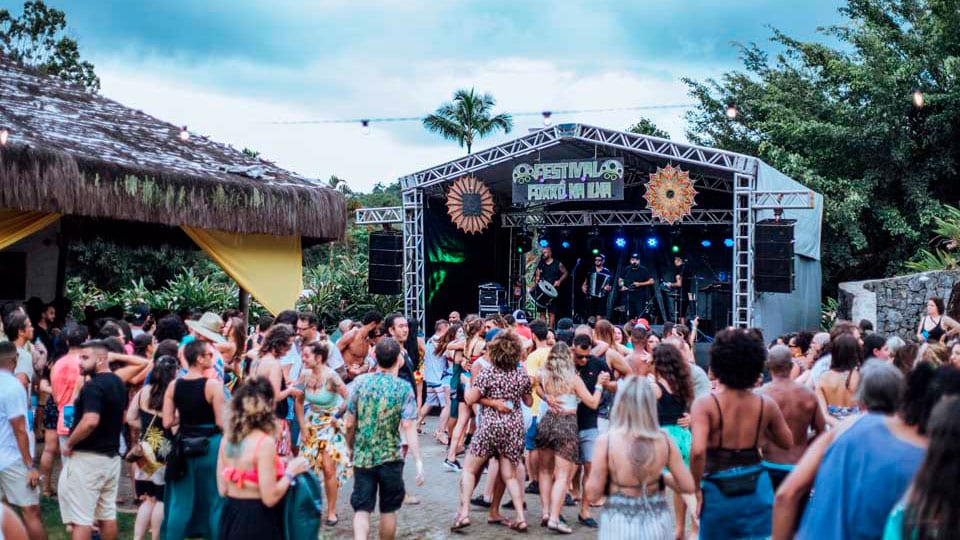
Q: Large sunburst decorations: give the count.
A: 2